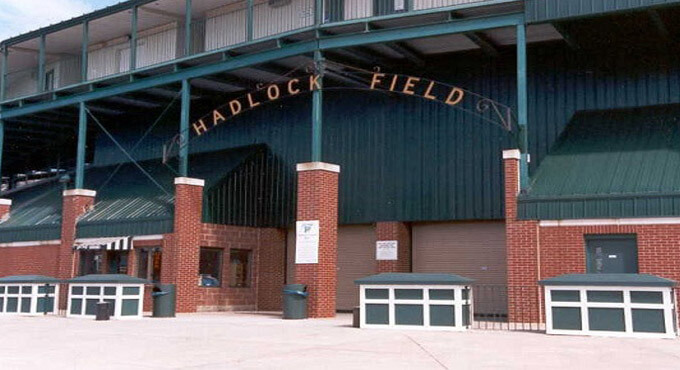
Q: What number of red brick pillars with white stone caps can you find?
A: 5